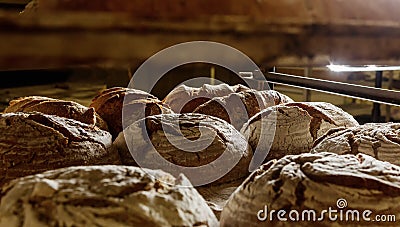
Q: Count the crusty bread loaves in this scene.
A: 10